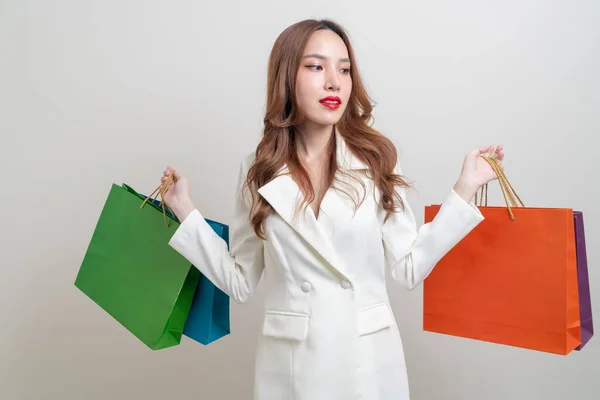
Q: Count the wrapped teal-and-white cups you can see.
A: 0